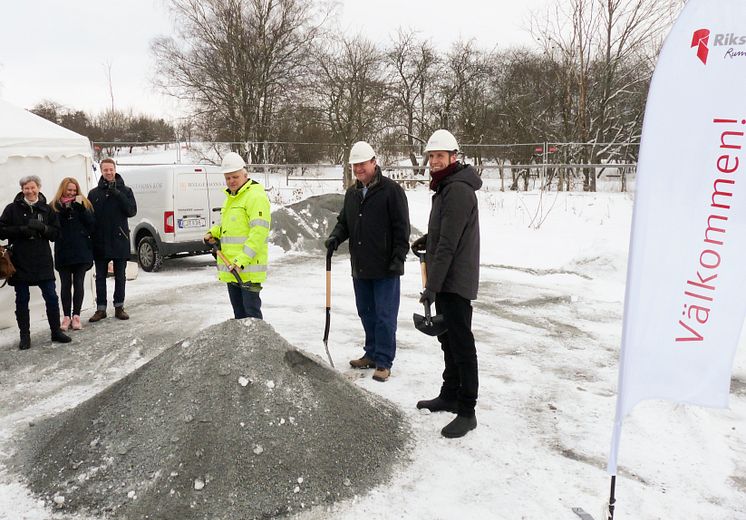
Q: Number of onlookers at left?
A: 3